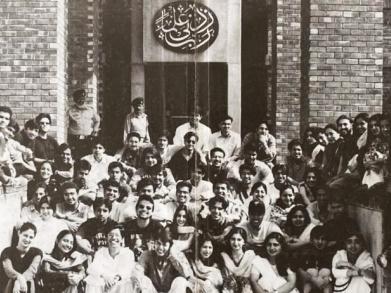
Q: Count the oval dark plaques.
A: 1